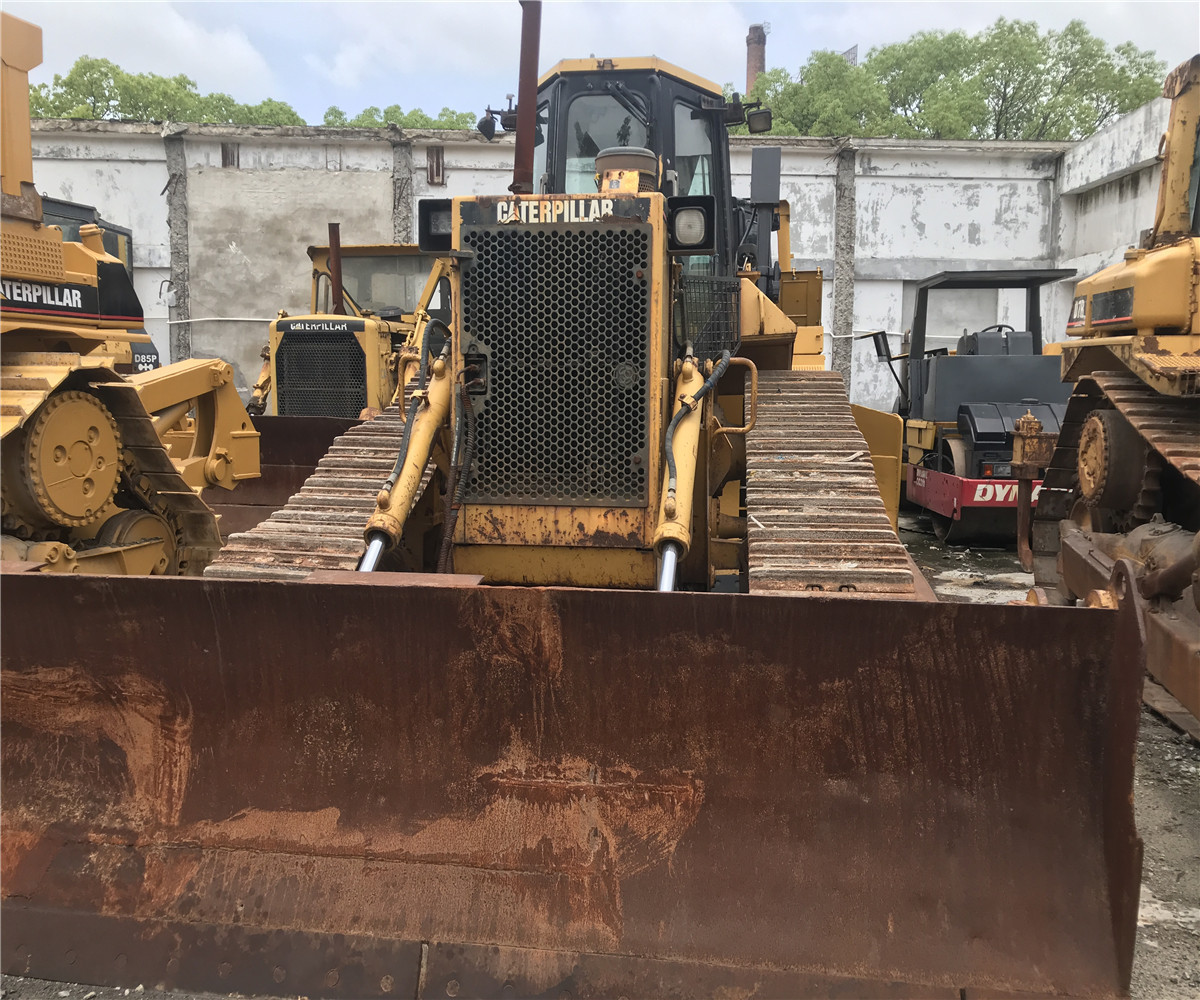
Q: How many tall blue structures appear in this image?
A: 0